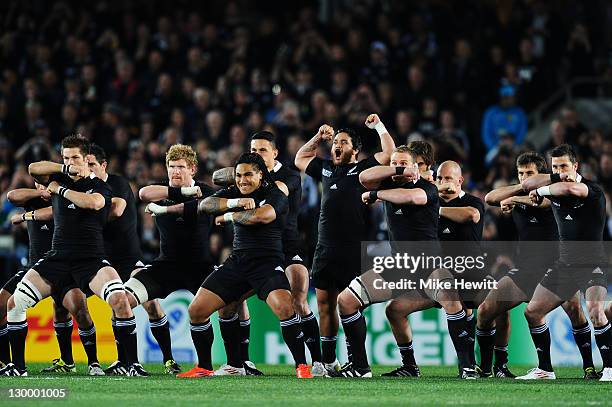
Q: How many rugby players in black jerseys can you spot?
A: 12